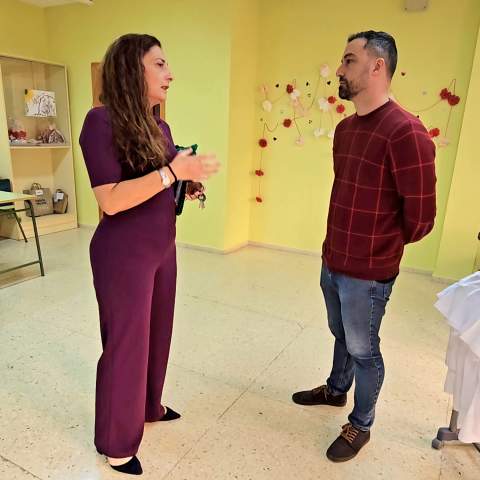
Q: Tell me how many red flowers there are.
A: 10